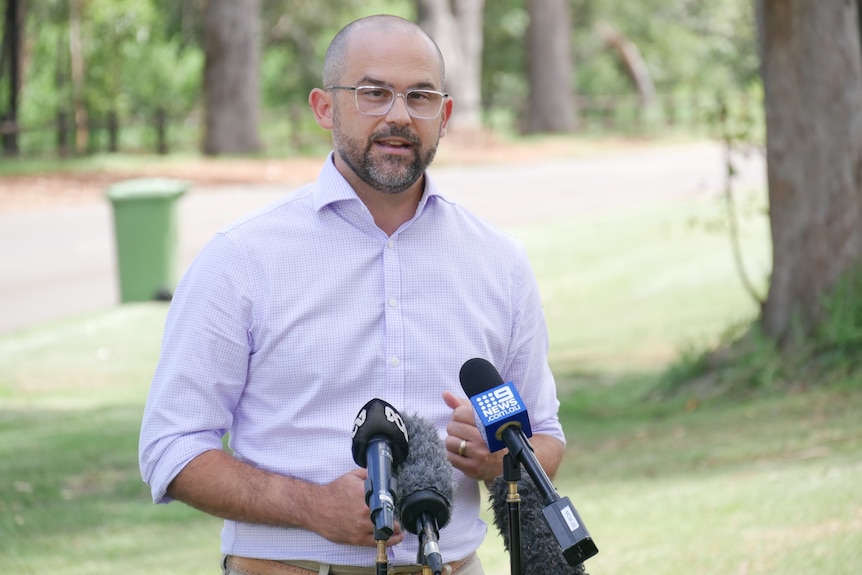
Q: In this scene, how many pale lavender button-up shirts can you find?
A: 1